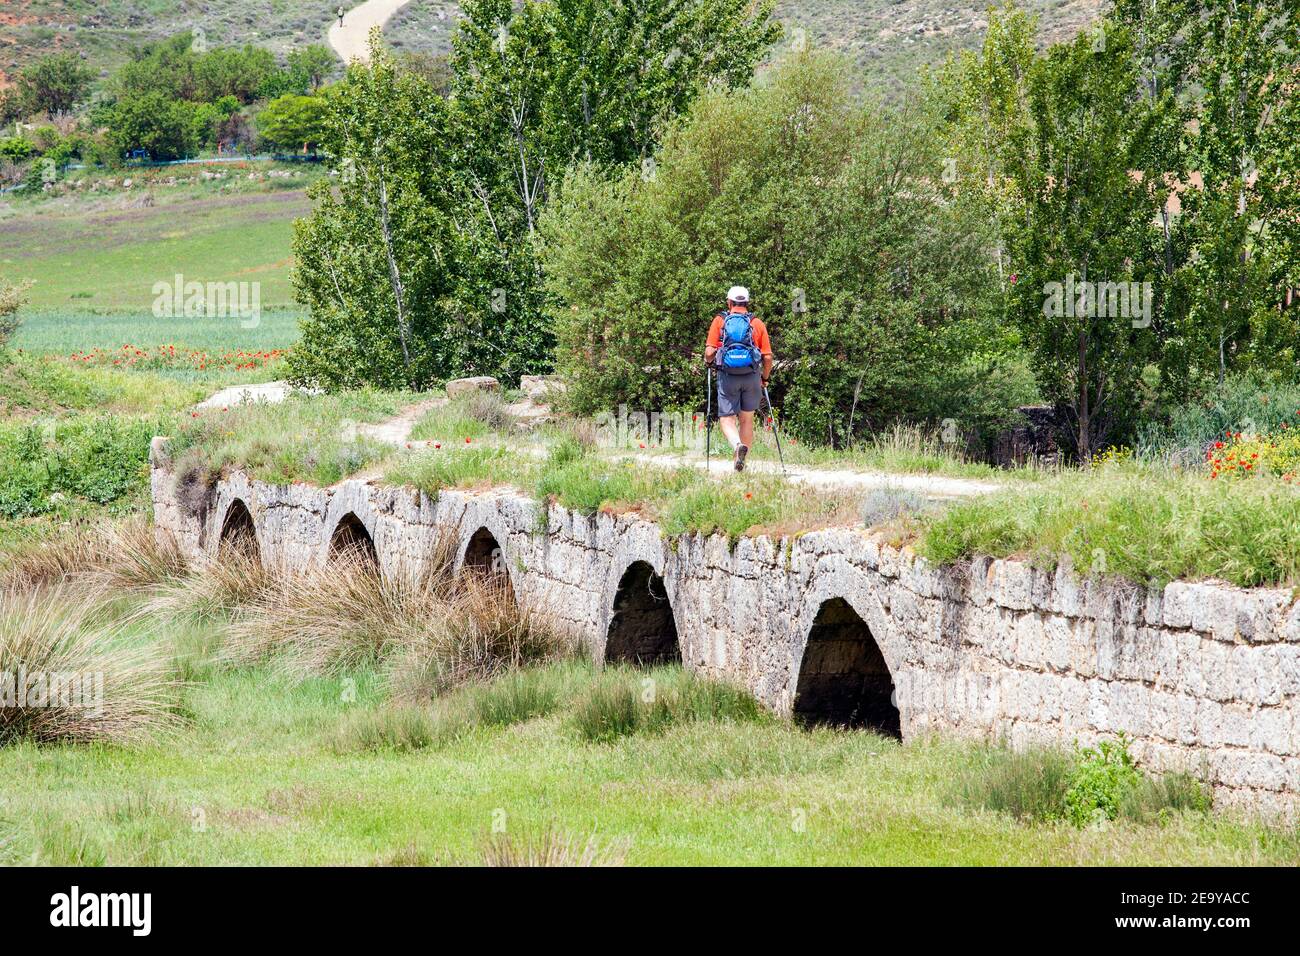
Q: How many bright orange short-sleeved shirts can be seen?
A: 1